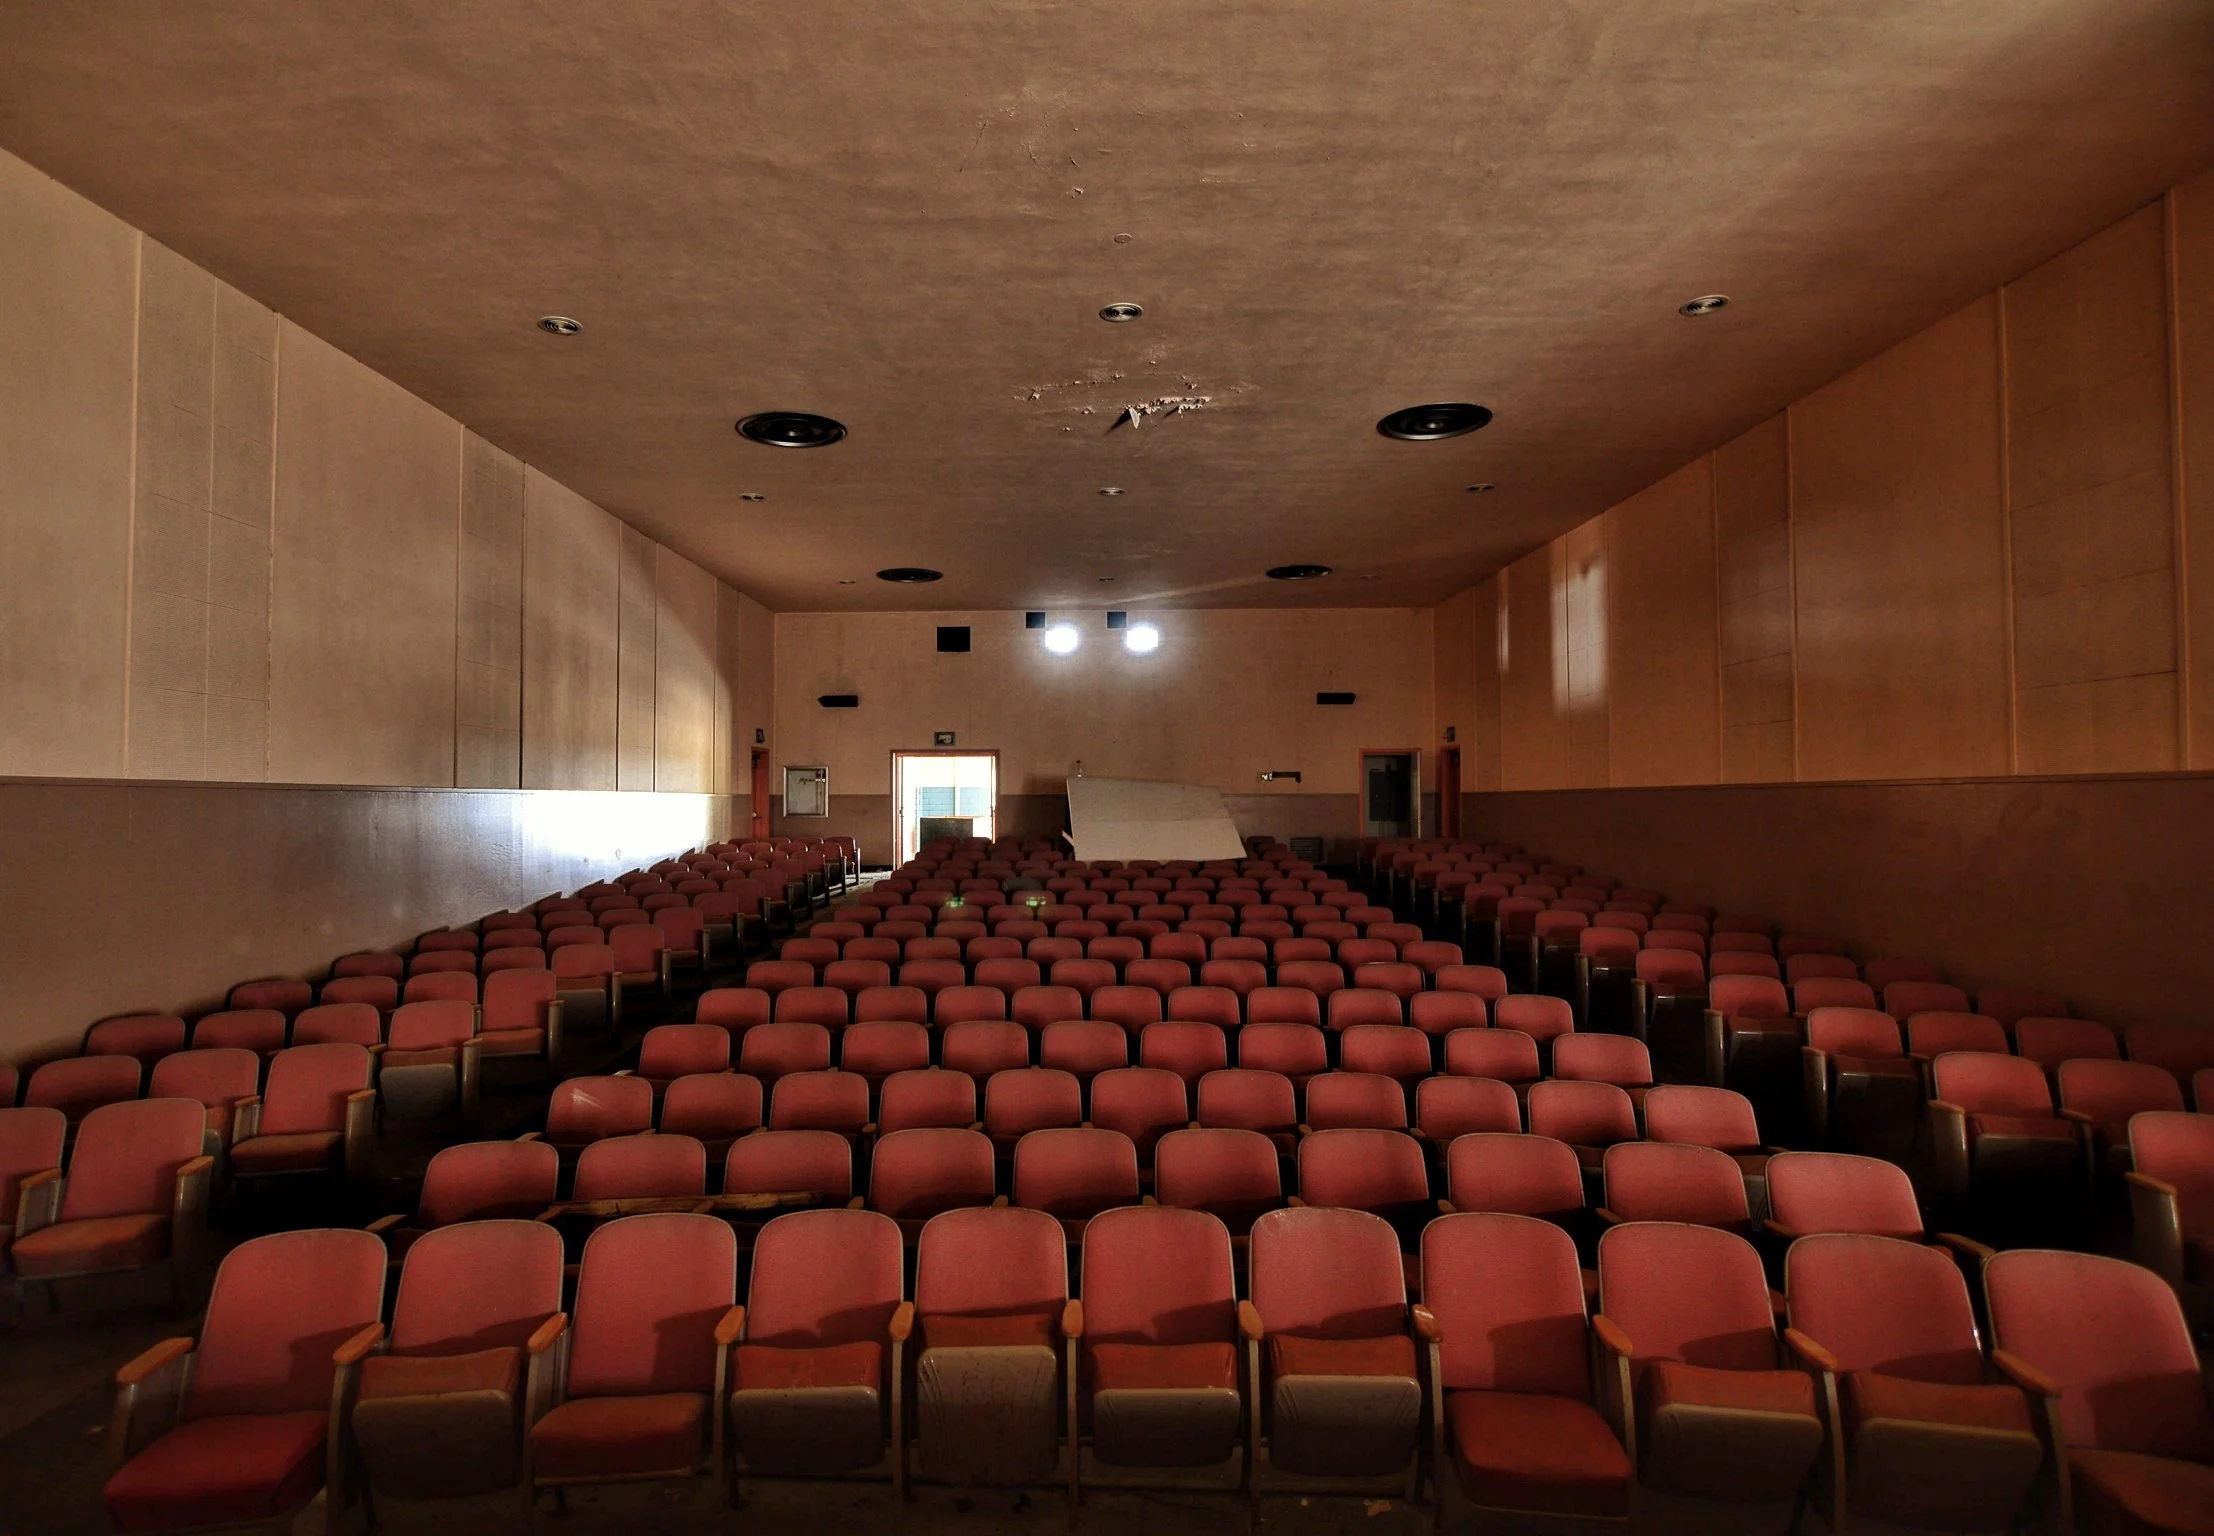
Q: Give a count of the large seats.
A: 11